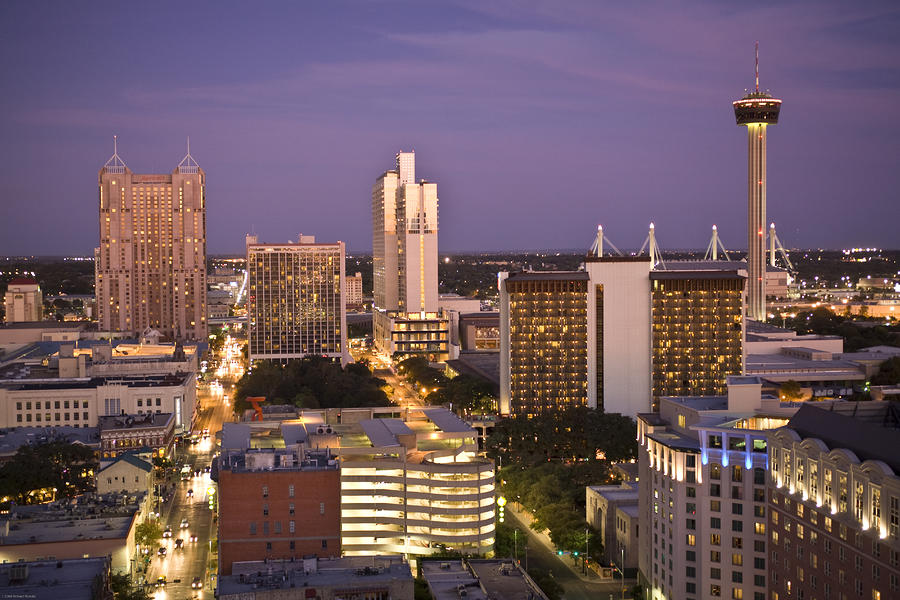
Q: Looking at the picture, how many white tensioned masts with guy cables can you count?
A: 4